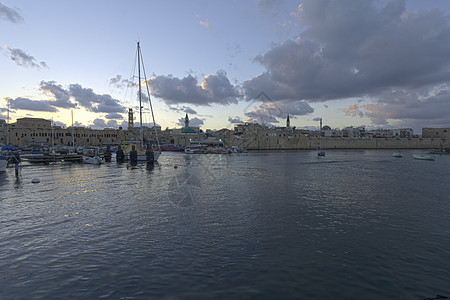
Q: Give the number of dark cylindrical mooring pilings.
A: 4